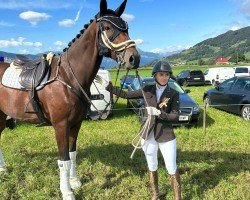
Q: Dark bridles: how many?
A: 1